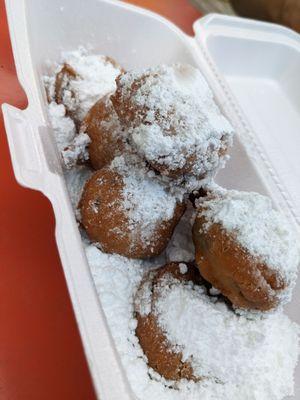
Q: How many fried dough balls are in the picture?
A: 6